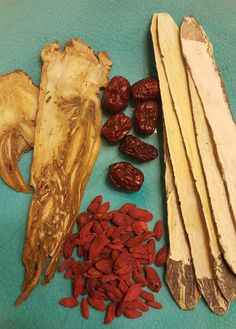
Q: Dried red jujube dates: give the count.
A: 6